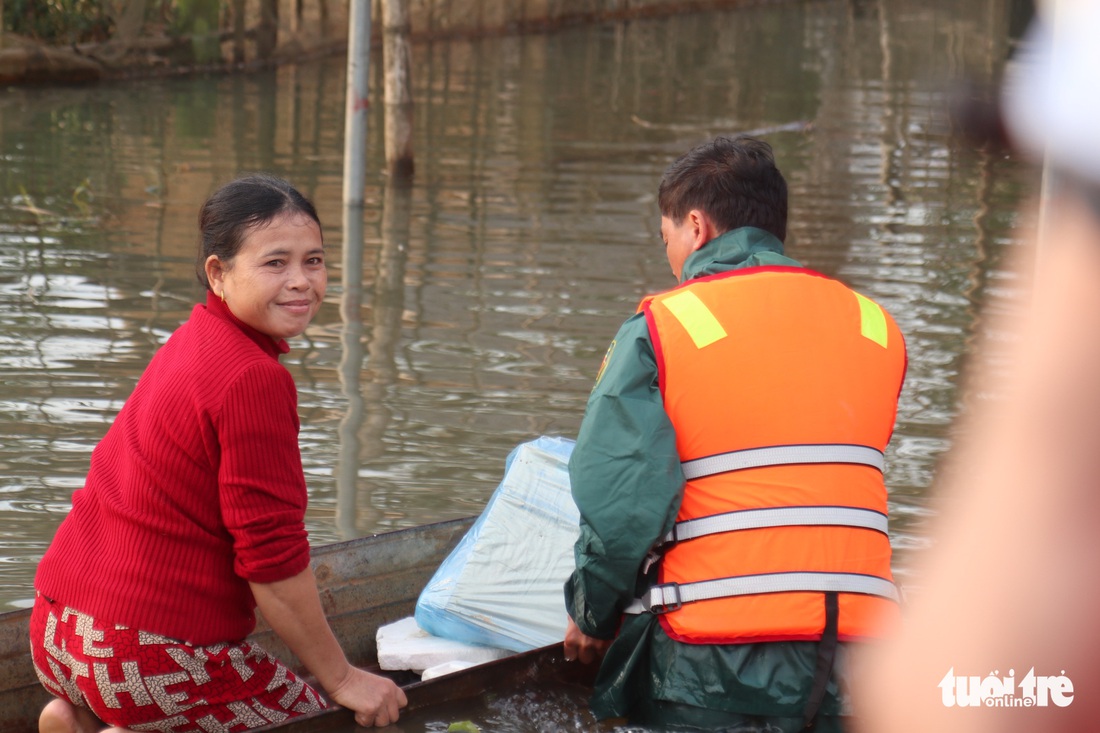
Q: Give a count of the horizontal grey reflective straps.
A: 3